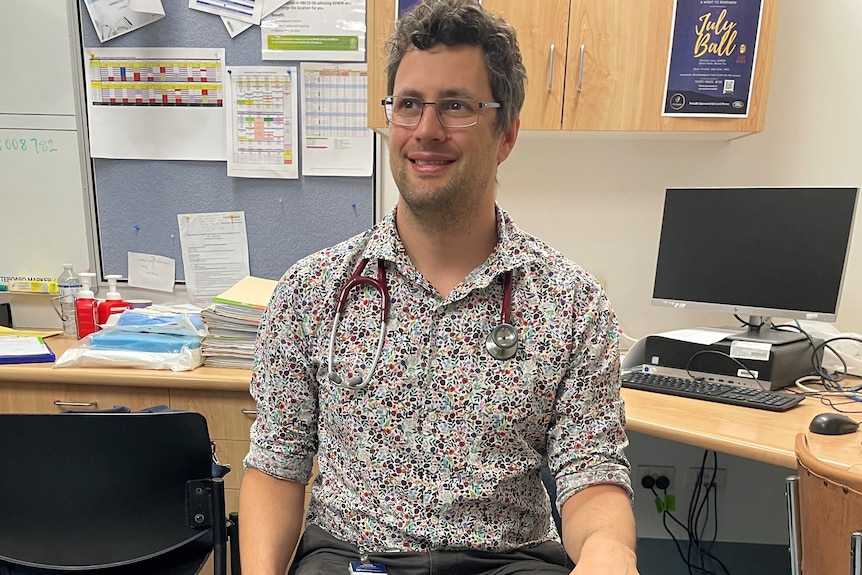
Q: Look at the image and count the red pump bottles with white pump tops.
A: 2